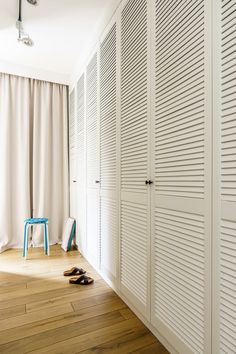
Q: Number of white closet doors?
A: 7